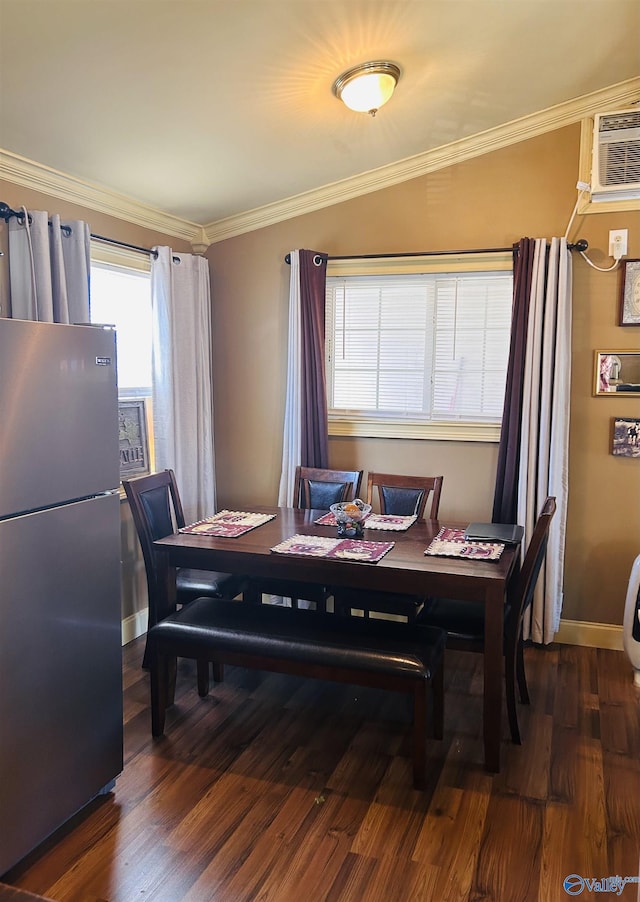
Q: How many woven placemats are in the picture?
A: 4